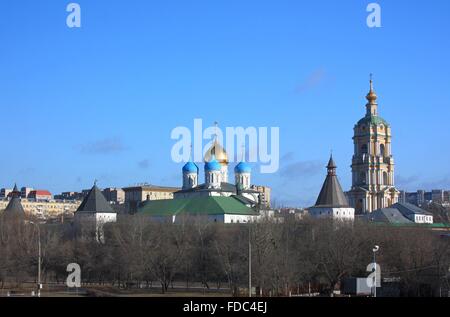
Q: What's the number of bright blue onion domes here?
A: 3